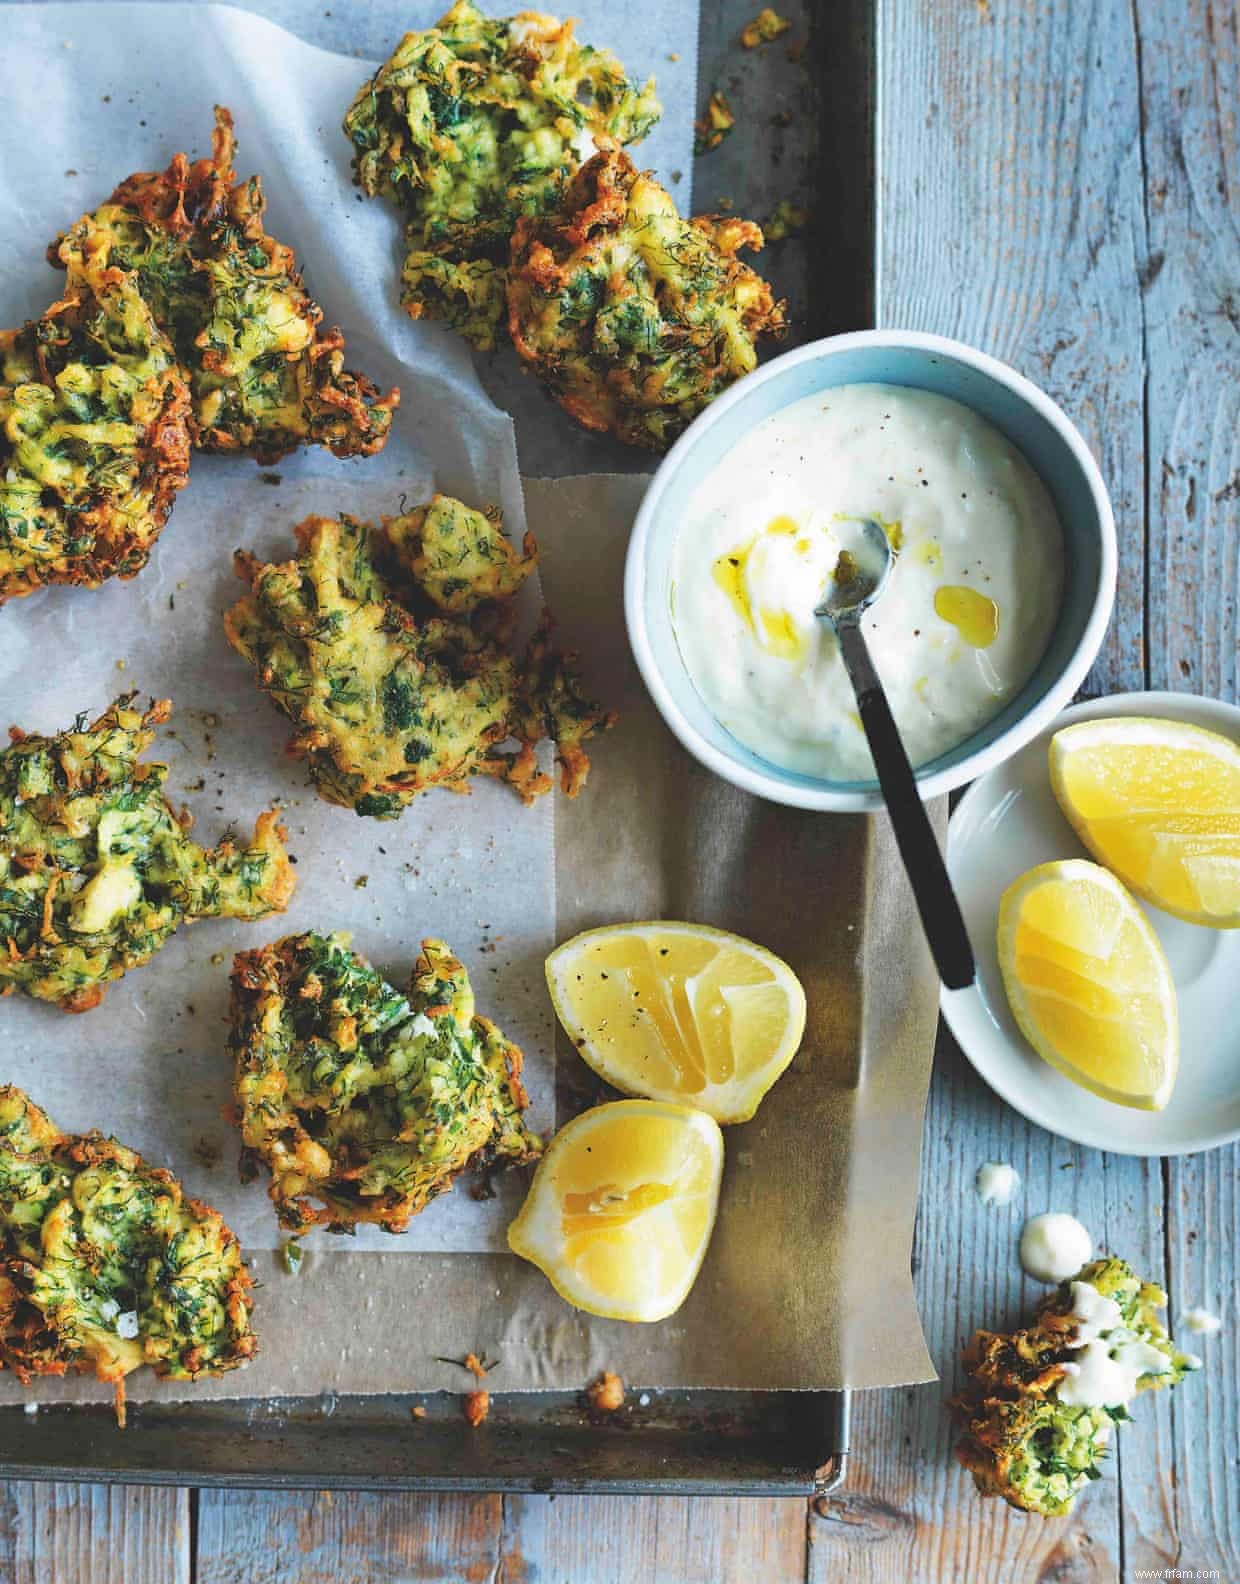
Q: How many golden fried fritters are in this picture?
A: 9